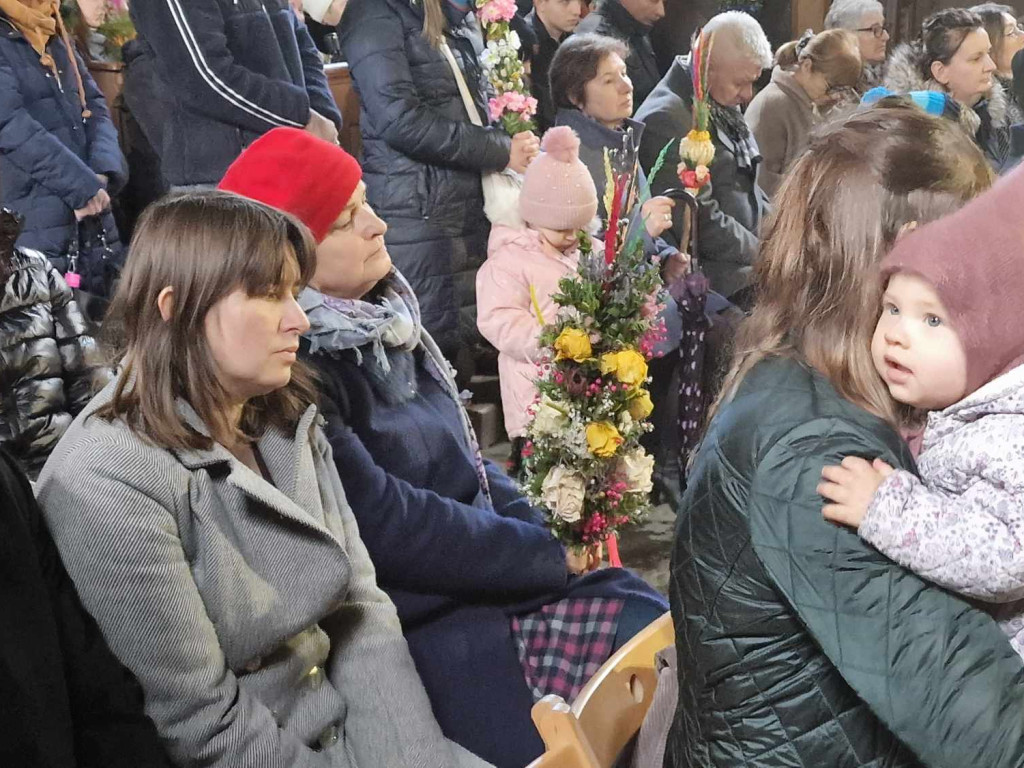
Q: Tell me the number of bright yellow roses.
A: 4